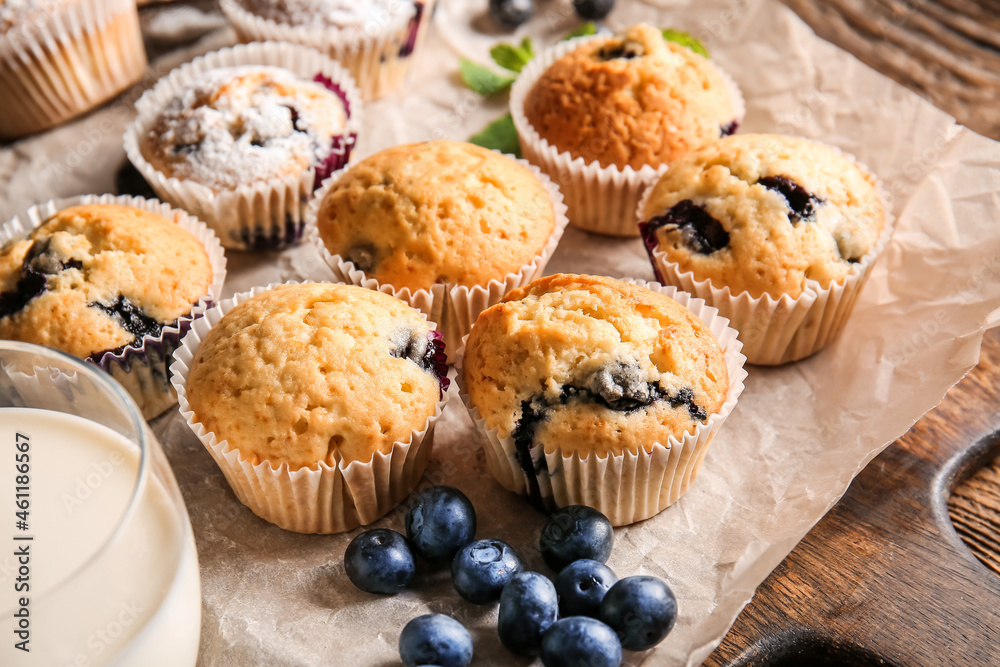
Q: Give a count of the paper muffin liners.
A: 9